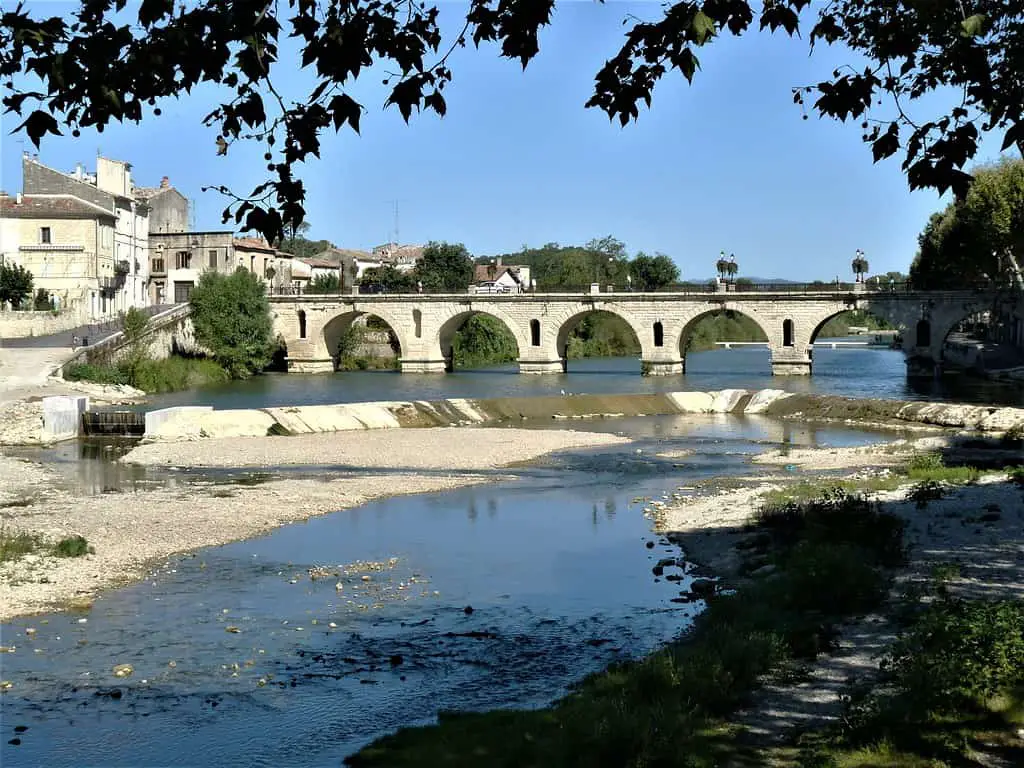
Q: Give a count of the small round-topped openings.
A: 6